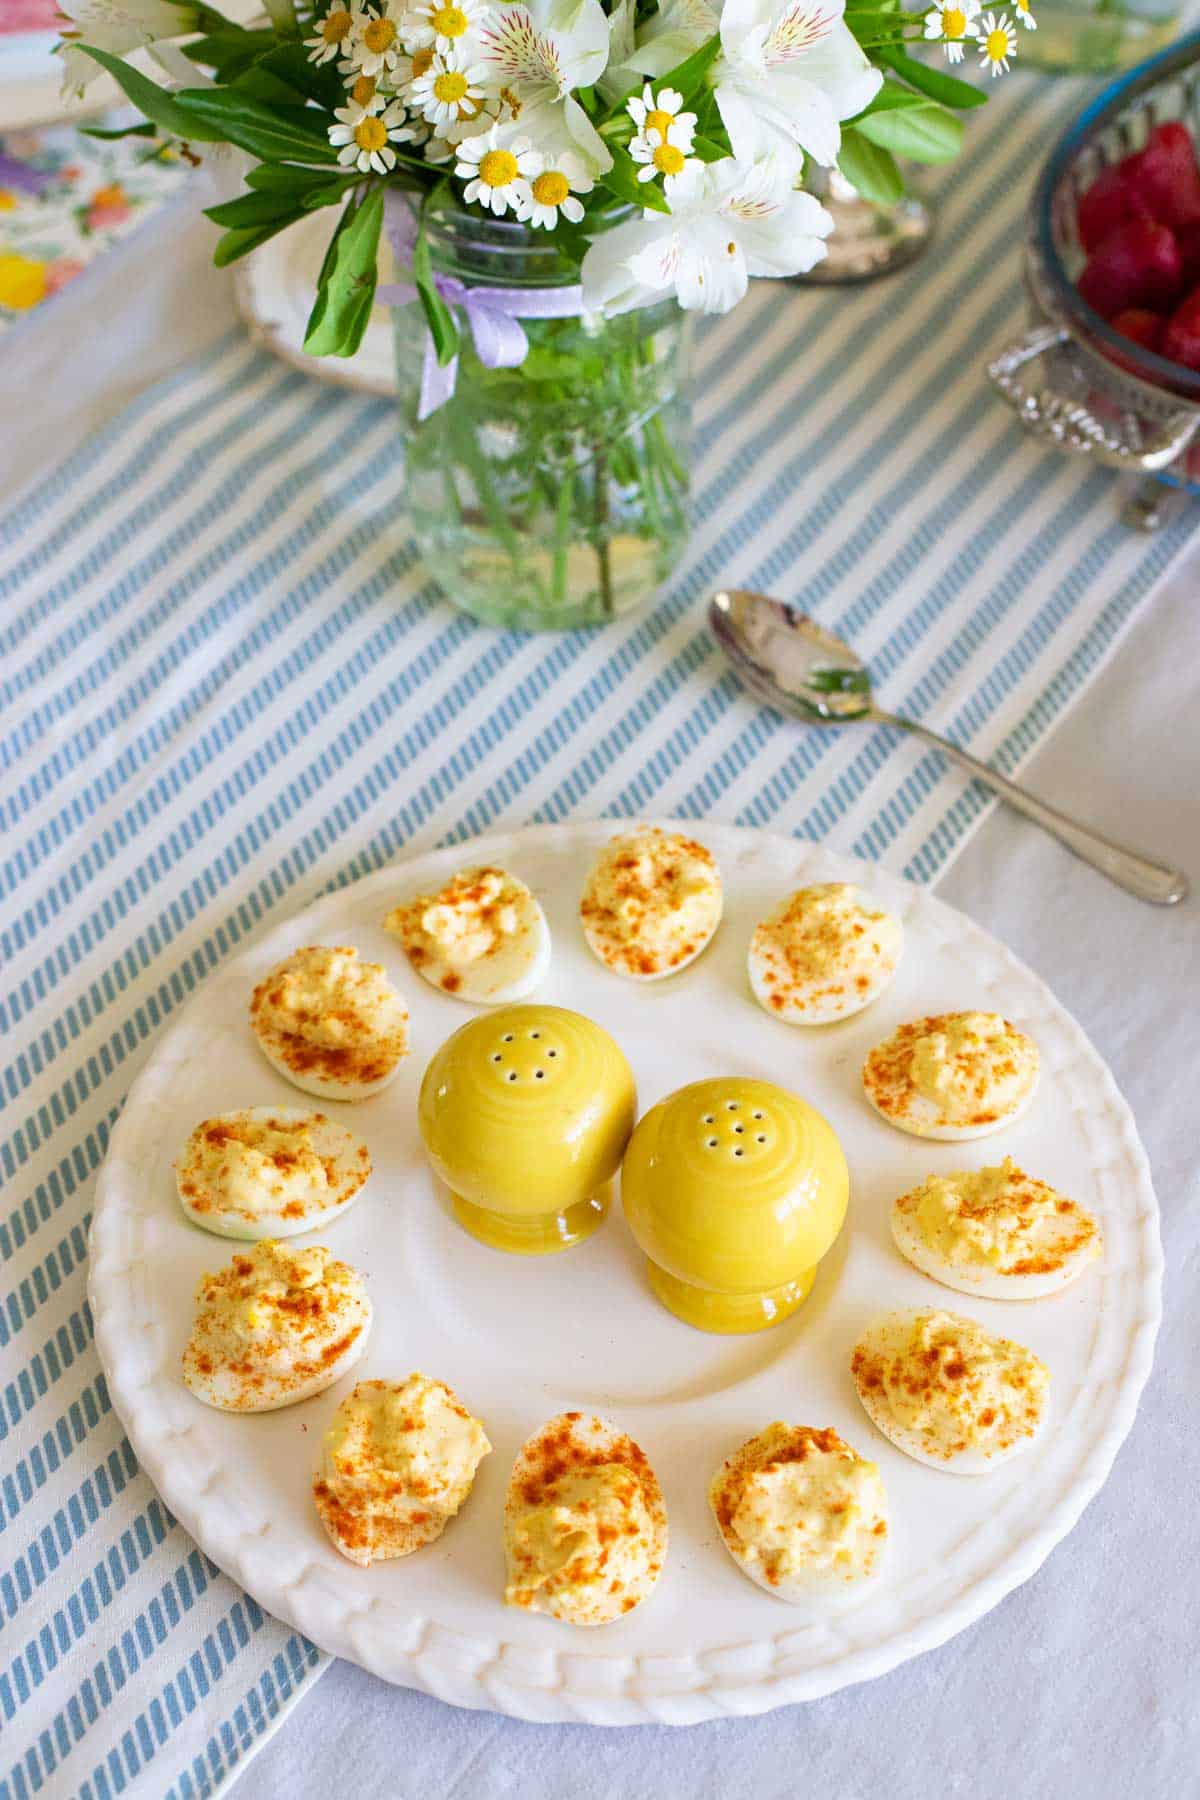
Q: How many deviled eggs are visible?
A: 12